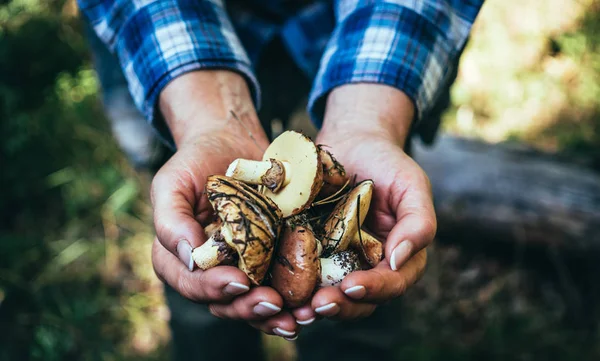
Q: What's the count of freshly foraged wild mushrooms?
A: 5